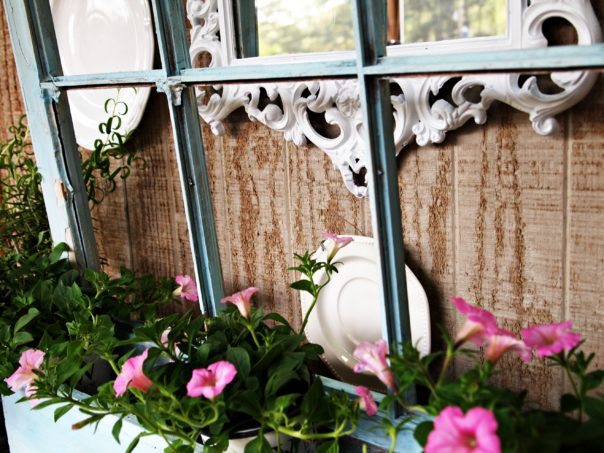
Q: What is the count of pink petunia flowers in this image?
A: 12